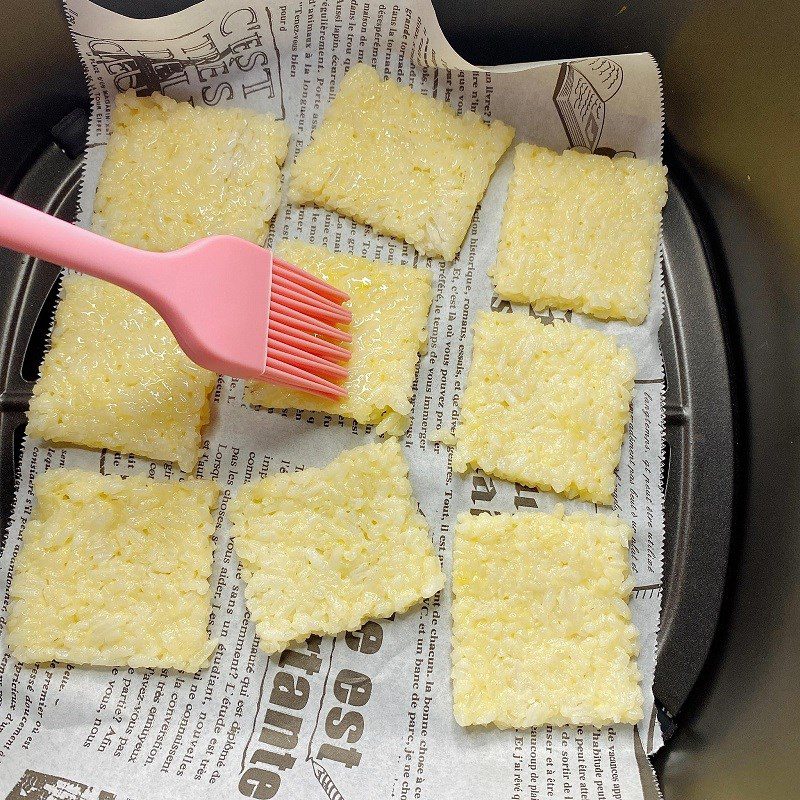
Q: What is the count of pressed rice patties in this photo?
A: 9